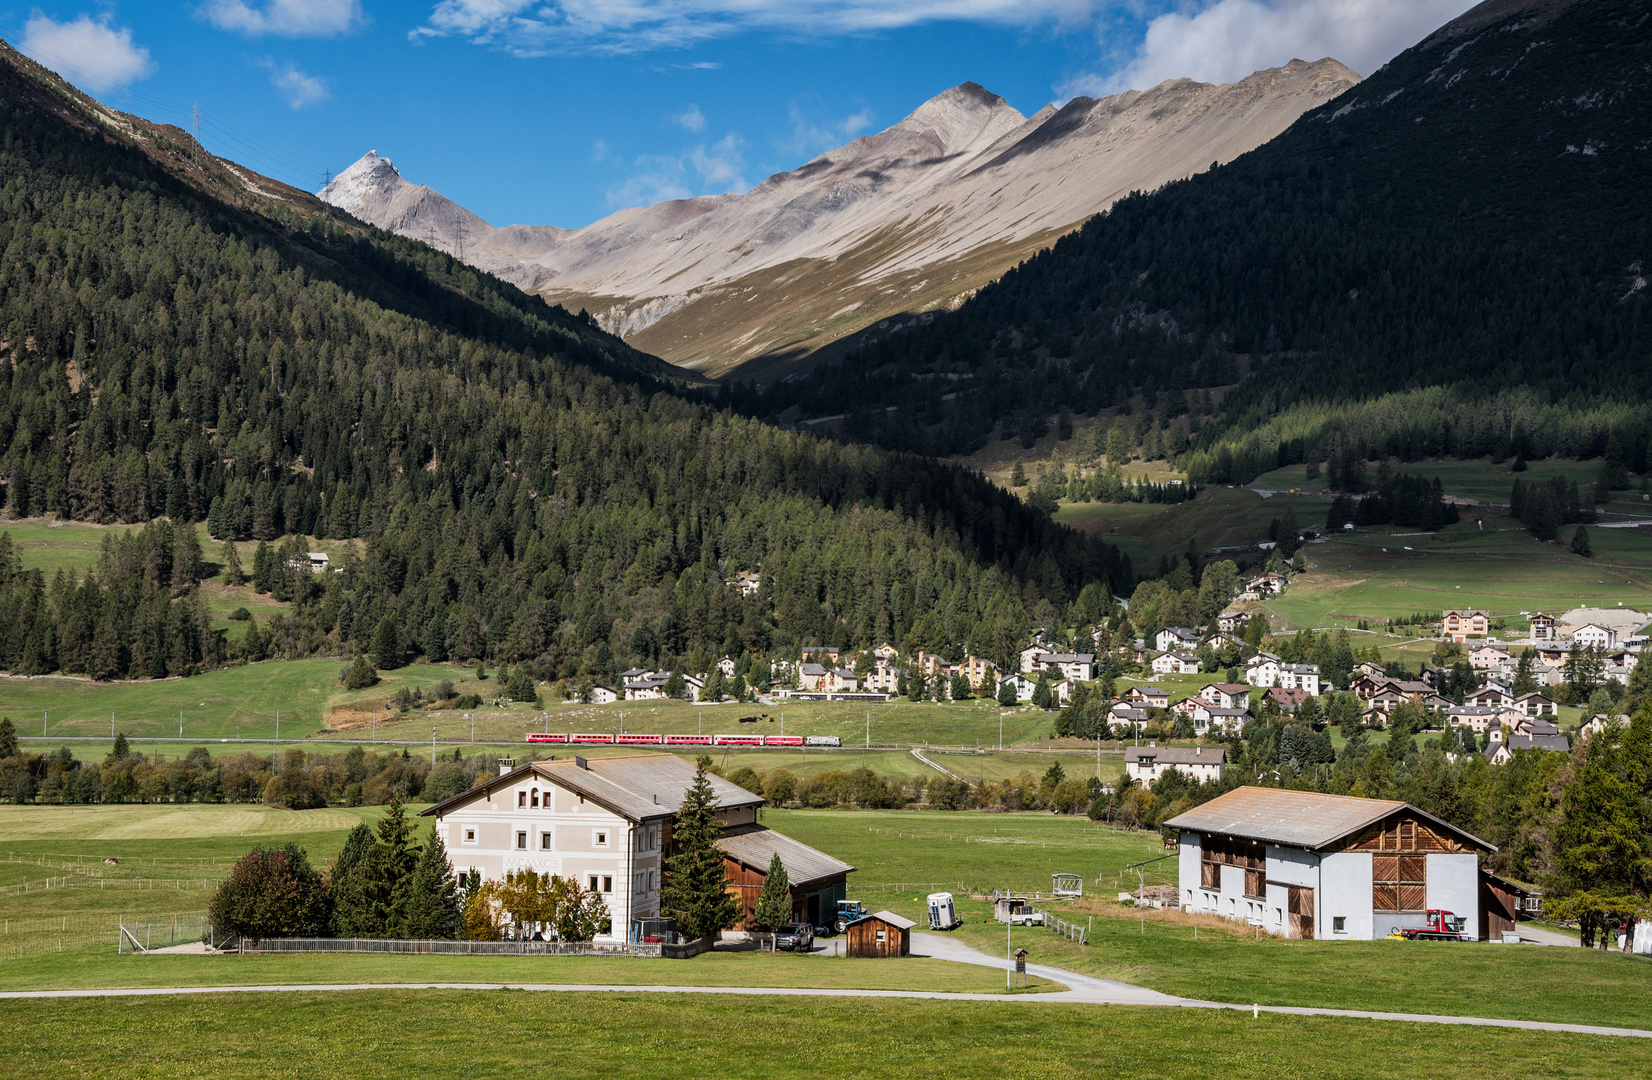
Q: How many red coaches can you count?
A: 6